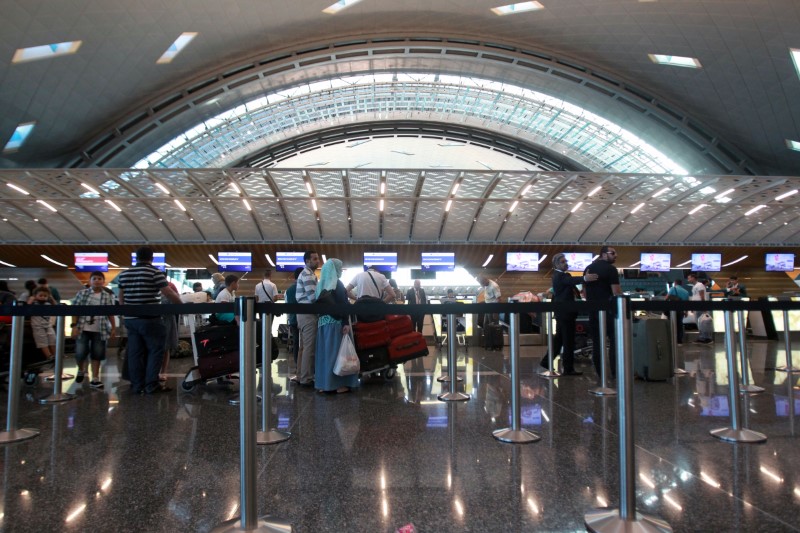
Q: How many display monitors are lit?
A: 11